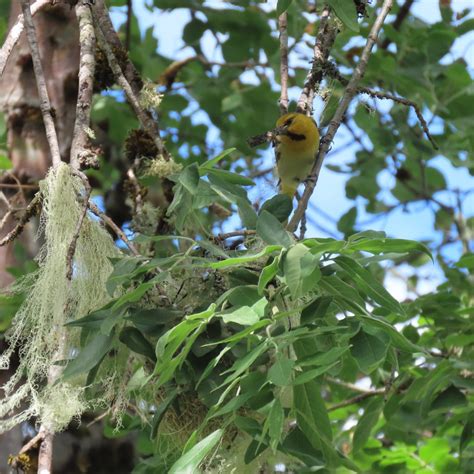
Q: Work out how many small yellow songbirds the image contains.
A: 1